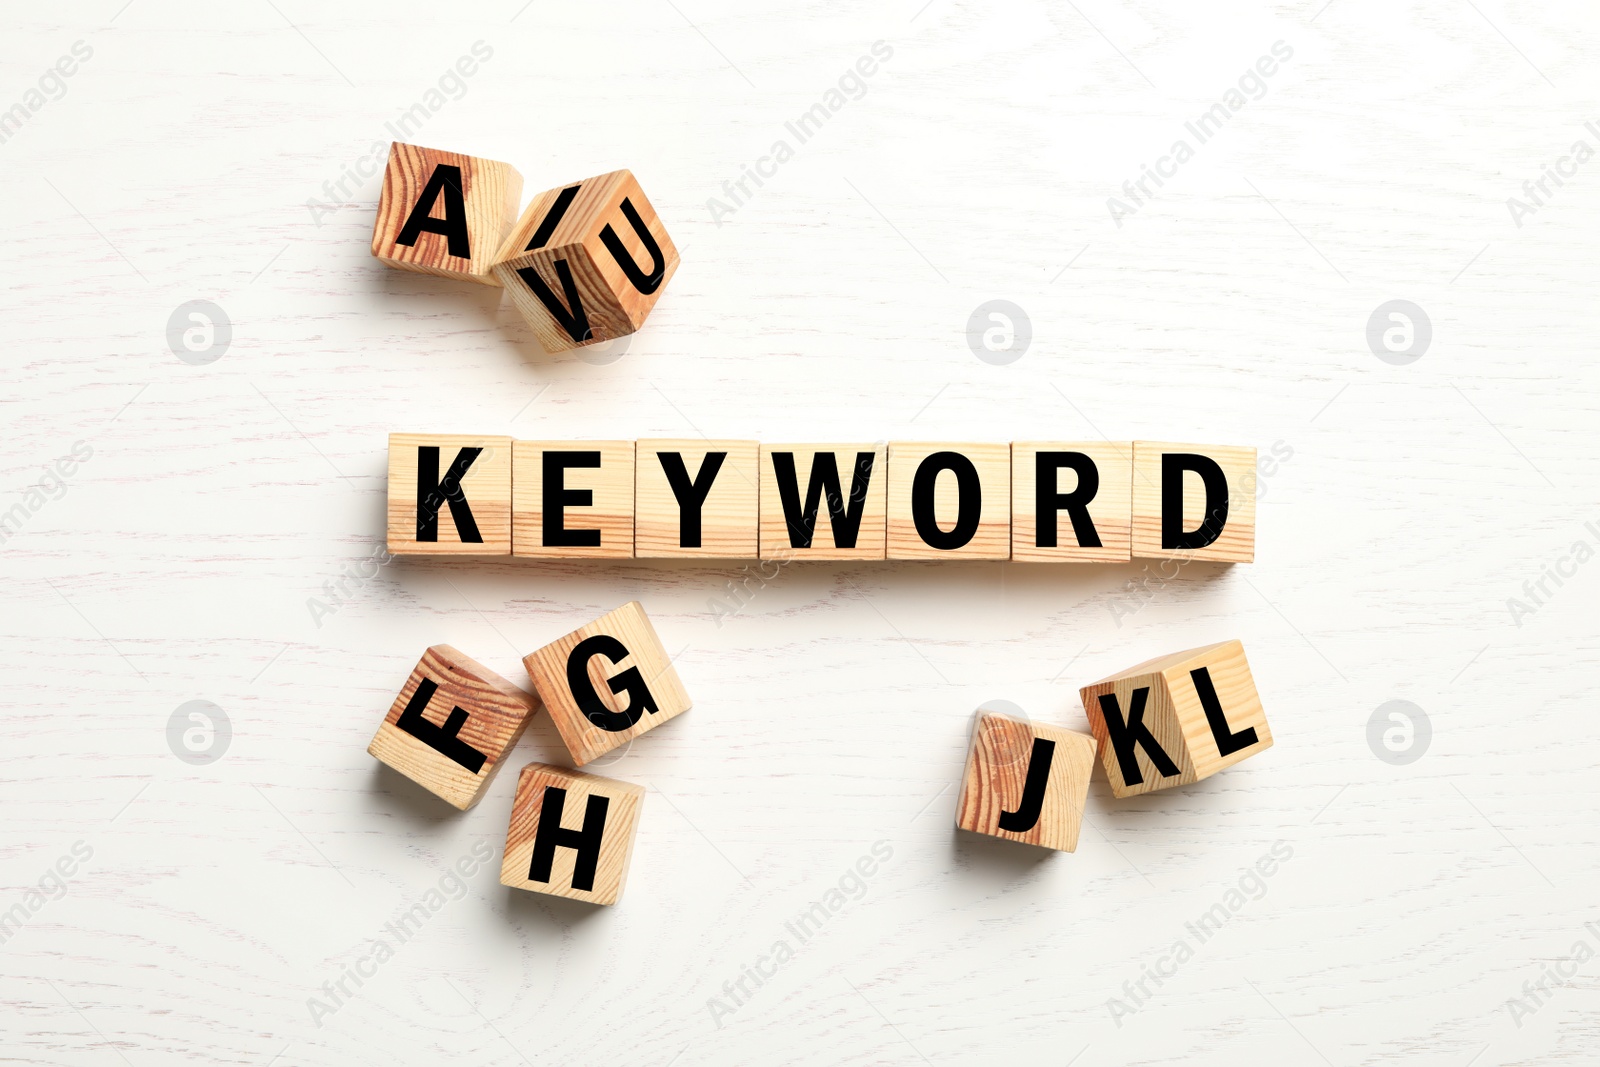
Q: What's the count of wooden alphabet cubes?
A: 14